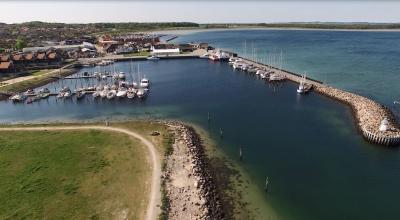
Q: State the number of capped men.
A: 0